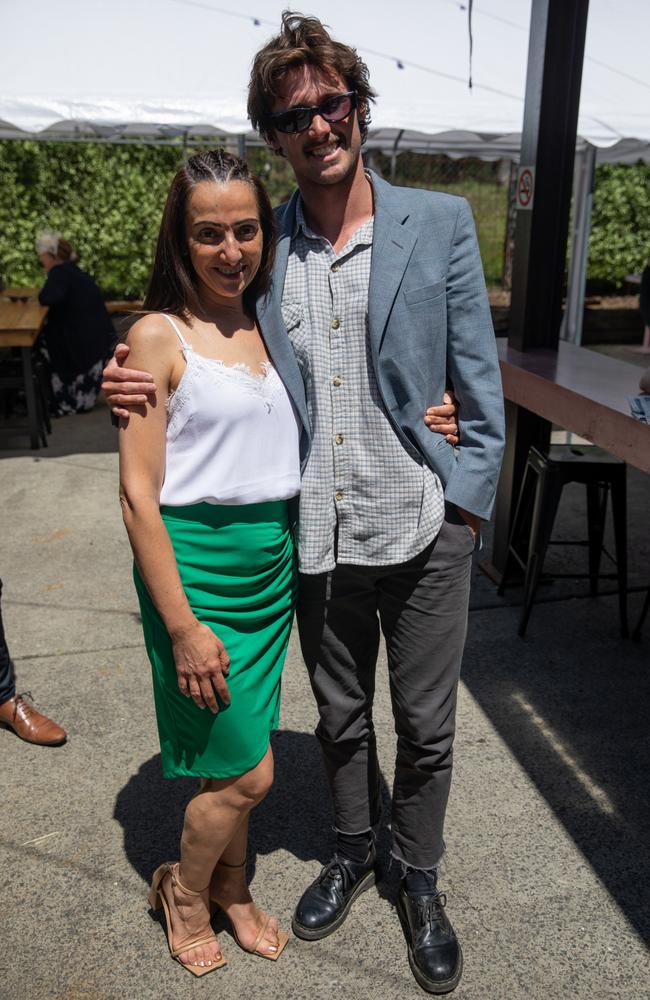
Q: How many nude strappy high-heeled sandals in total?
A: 2